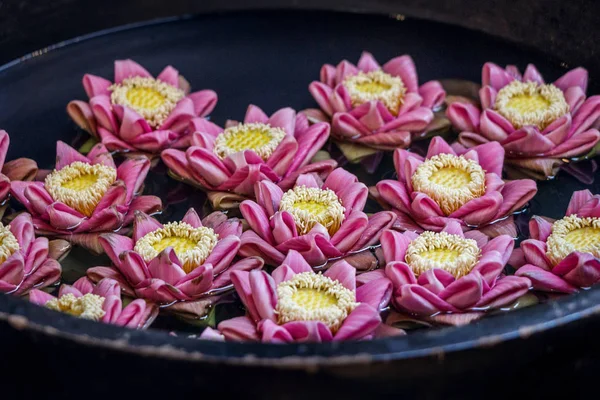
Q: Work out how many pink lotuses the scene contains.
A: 14